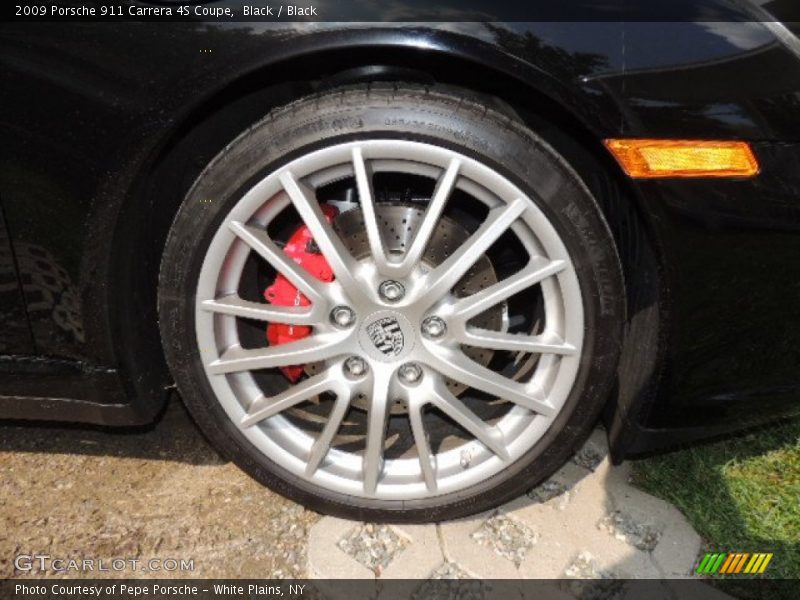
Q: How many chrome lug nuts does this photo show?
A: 5